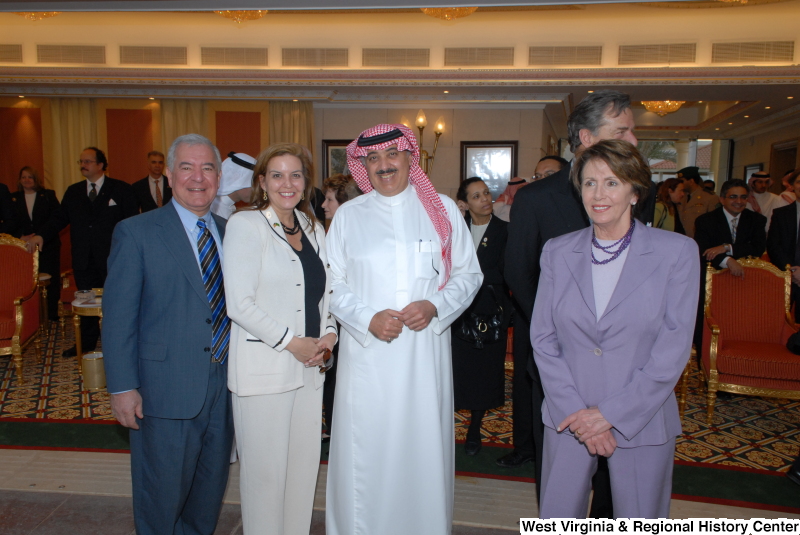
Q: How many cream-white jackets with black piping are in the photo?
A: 1